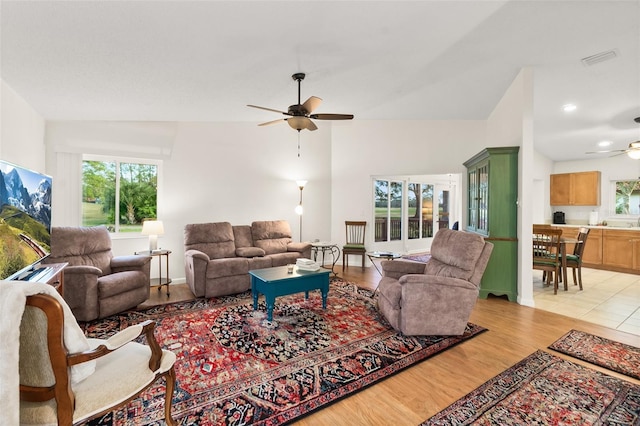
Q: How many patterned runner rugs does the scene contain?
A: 2